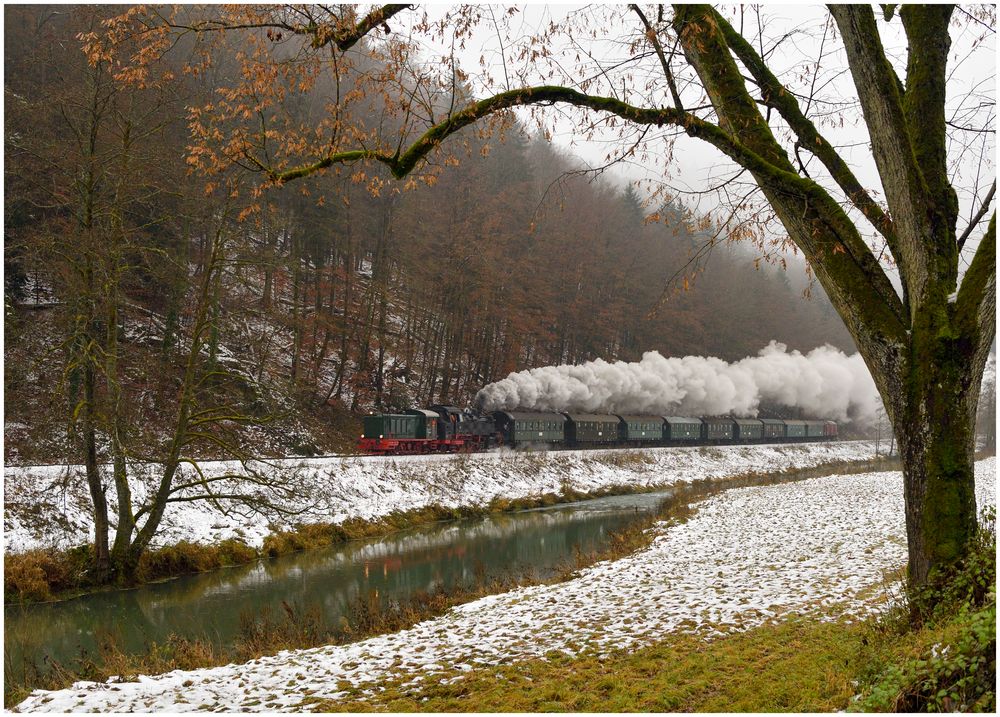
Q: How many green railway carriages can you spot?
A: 9